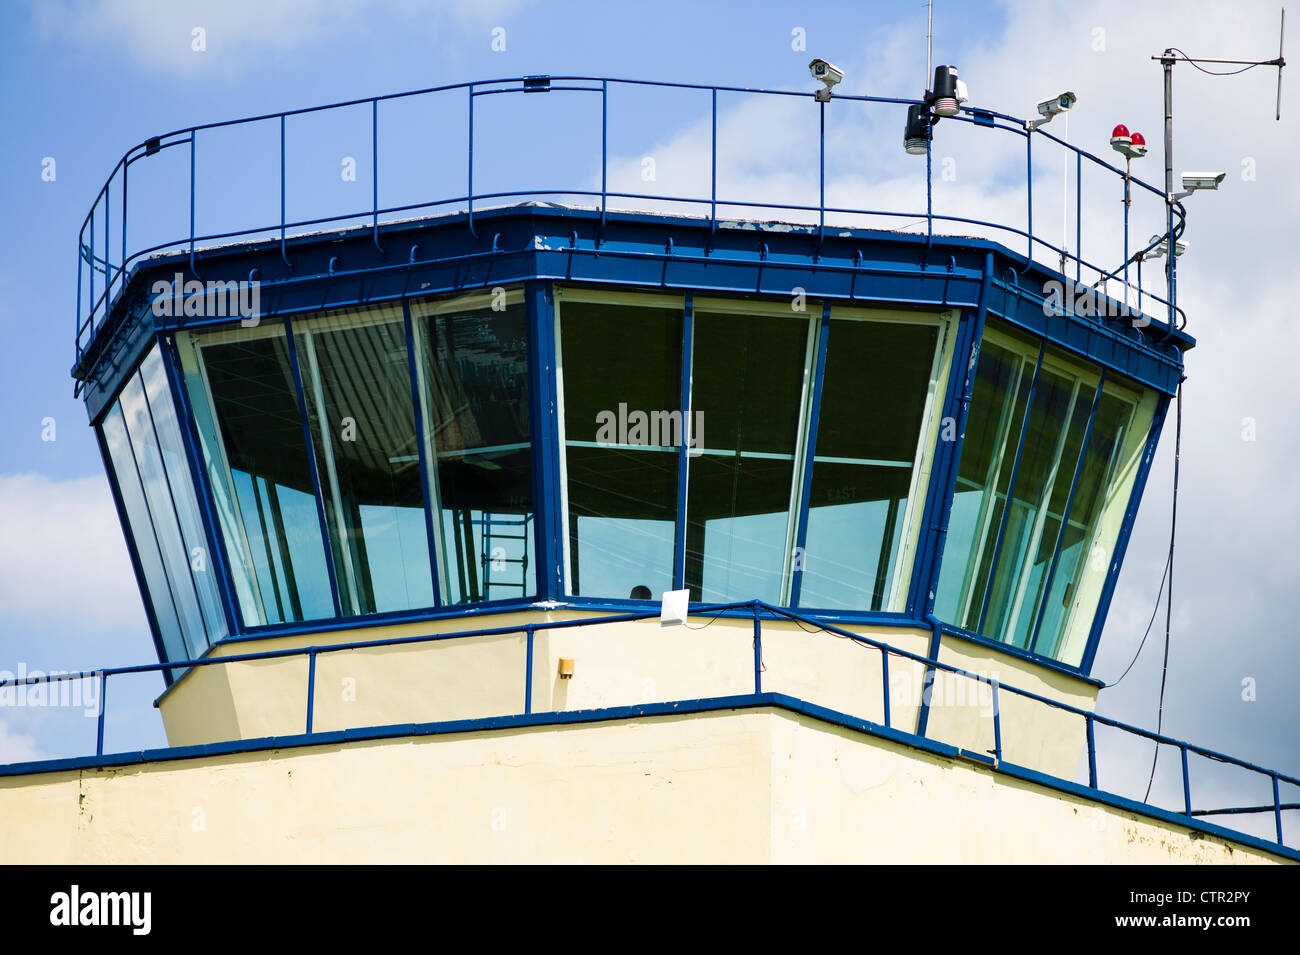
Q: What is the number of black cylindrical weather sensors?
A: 2